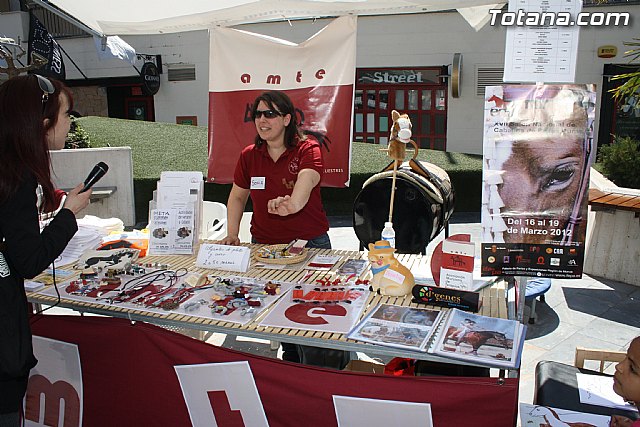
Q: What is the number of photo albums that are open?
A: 1